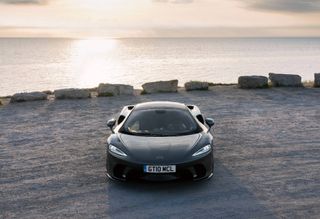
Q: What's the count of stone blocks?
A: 8